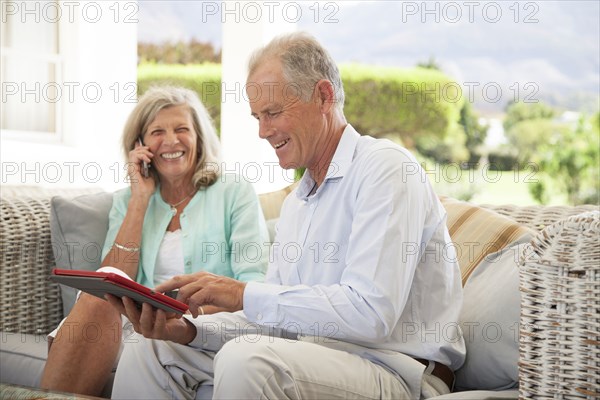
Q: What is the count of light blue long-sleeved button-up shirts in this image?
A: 1